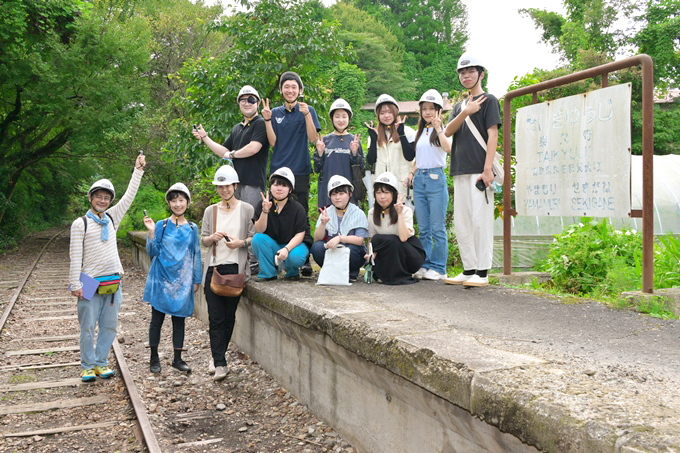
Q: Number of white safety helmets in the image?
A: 12